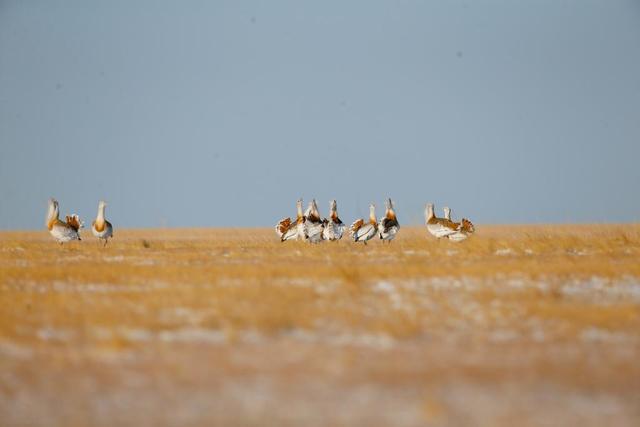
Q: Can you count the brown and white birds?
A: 9